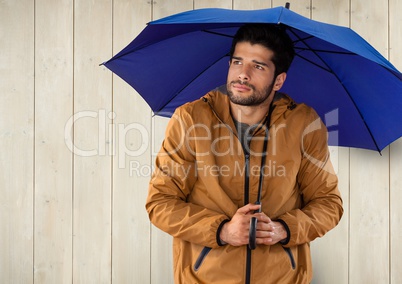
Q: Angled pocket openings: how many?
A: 2